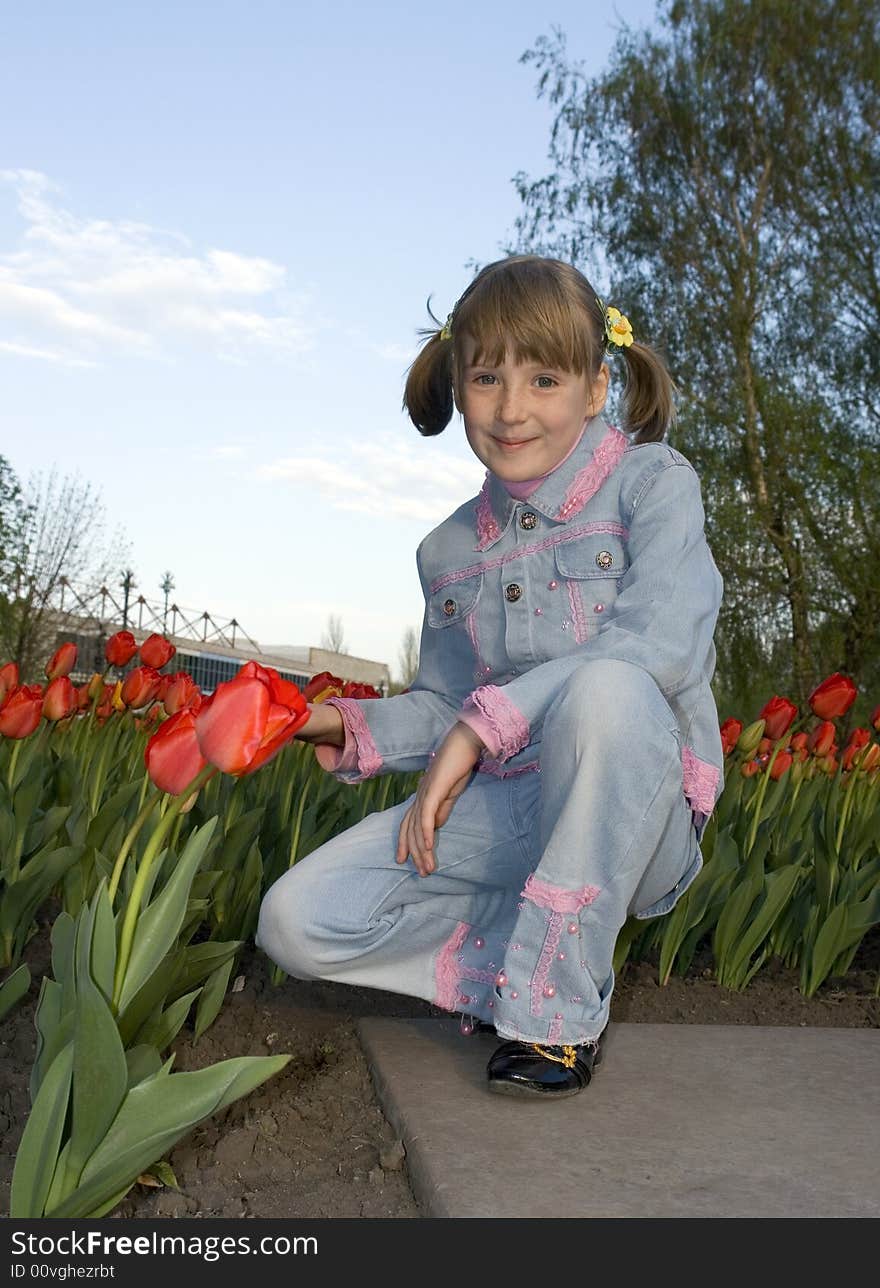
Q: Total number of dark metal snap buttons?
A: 4